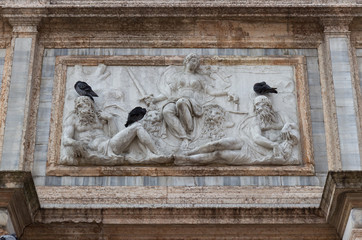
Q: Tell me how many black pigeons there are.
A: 3